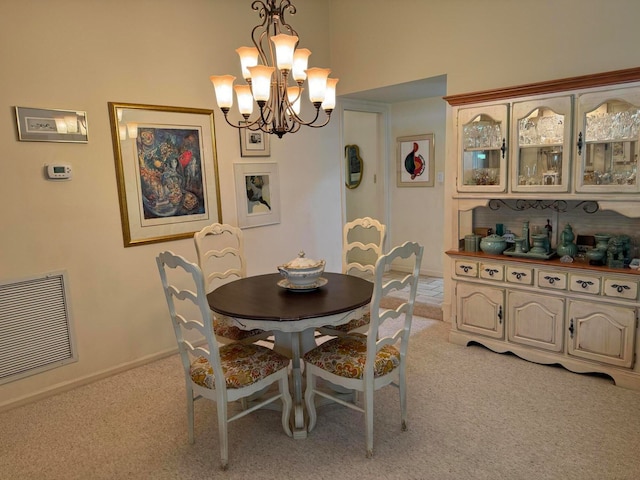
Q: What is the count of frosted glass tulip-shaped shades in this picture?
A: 9